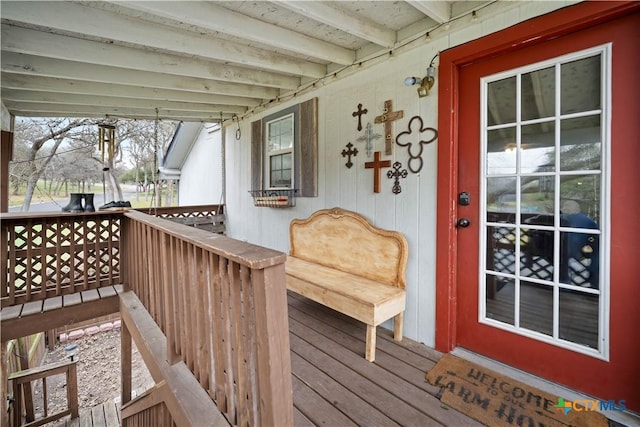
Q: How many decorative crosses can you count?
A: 7